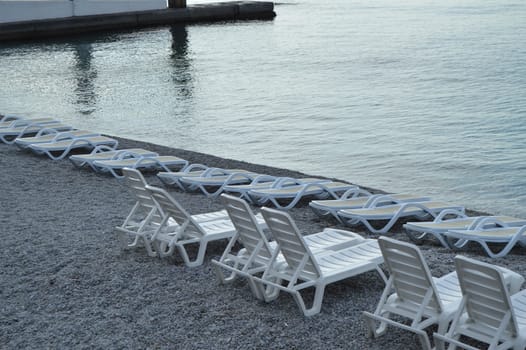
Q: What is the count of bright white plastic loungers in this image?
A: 6